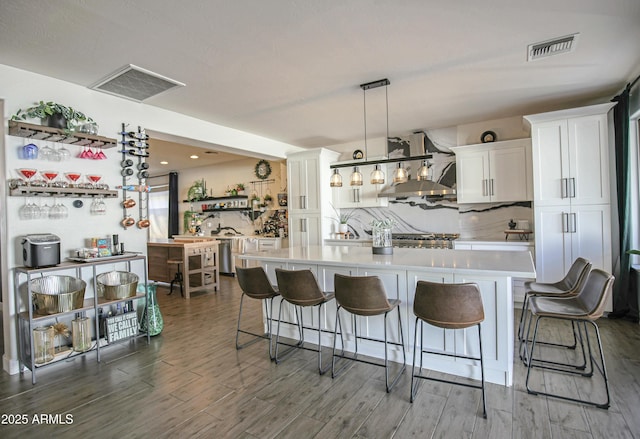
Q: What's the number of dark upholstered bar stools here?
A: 6